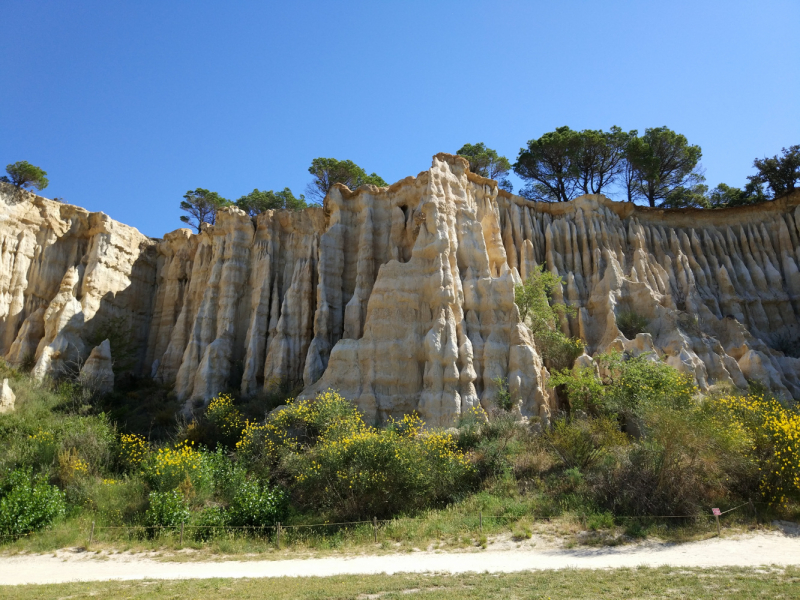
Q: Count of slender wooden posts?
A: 8